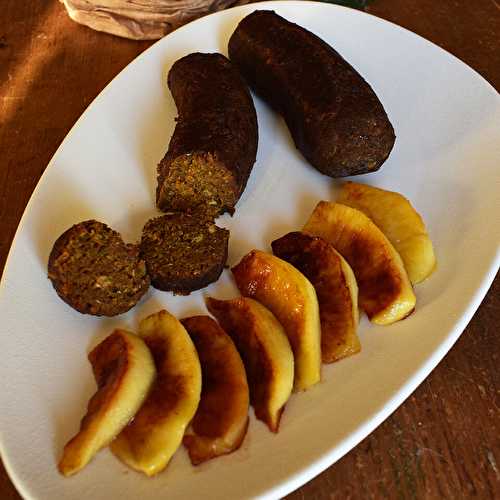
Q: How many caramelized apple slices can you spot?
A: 8